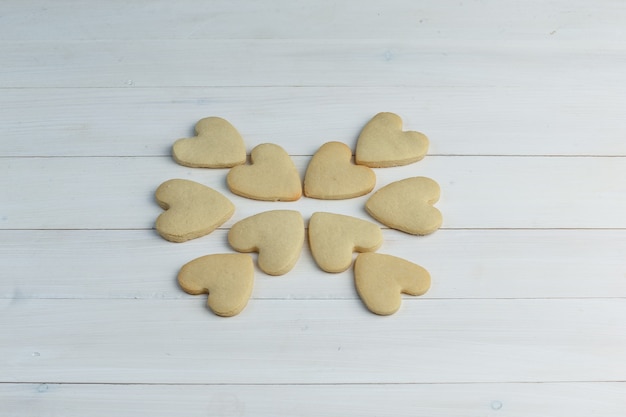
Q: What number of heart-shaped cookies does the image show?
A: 10